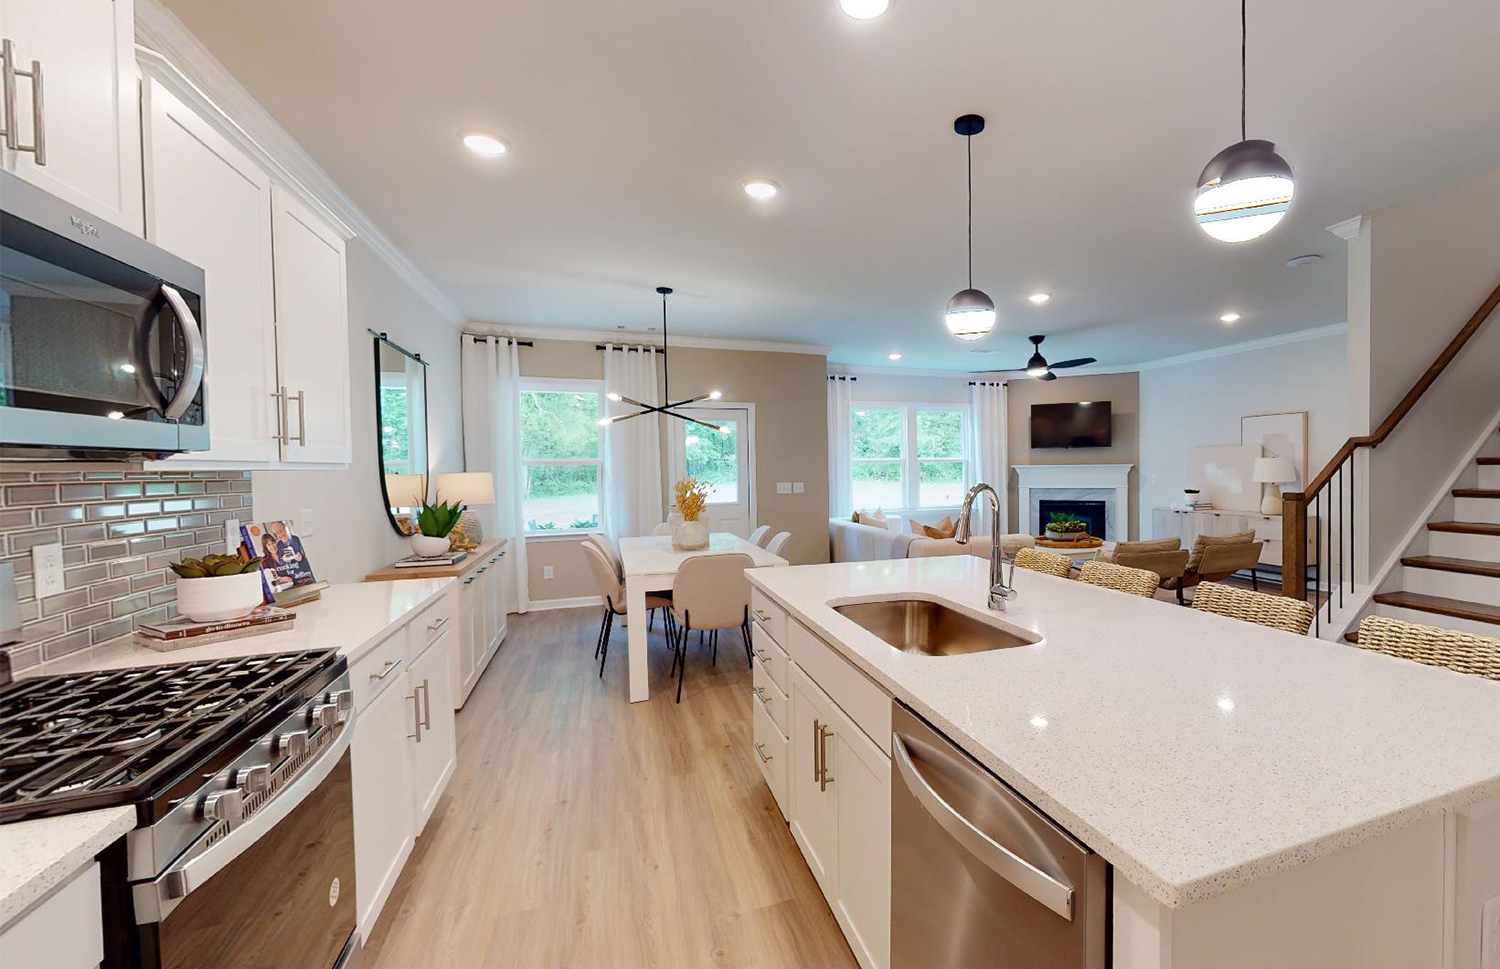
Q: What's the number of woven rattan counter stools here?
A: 4